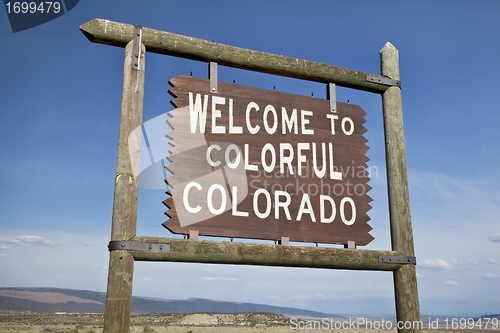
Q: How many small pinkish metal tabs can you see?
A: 3